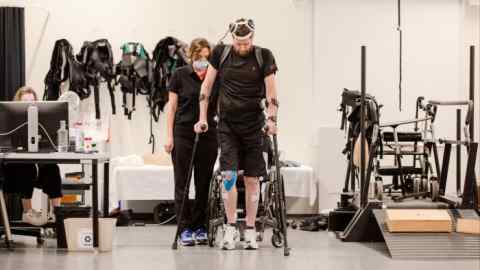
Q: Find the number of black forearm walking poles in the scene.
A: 2